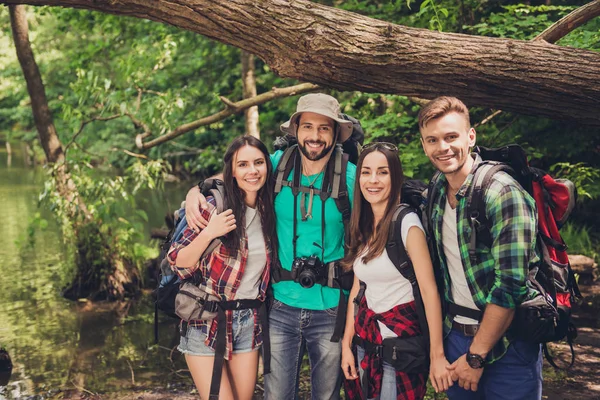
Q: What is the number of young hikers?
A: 4